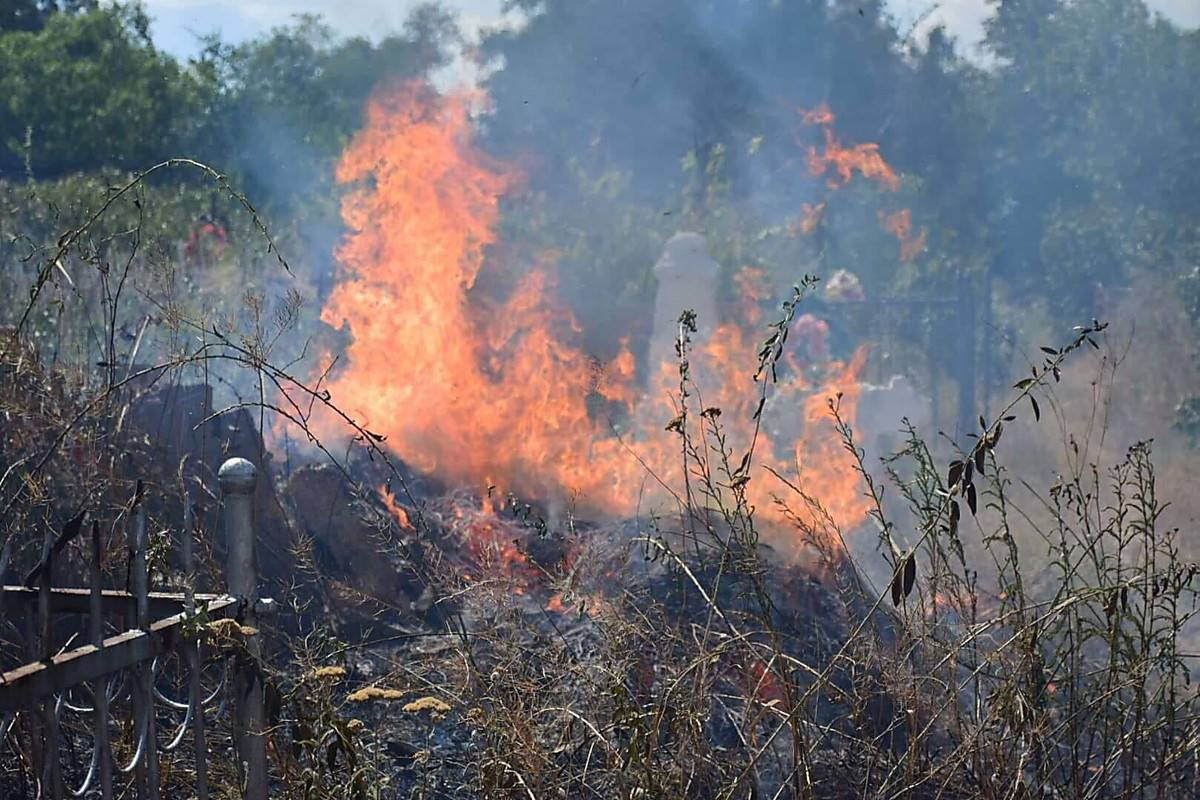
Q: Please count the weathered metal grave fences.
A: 1